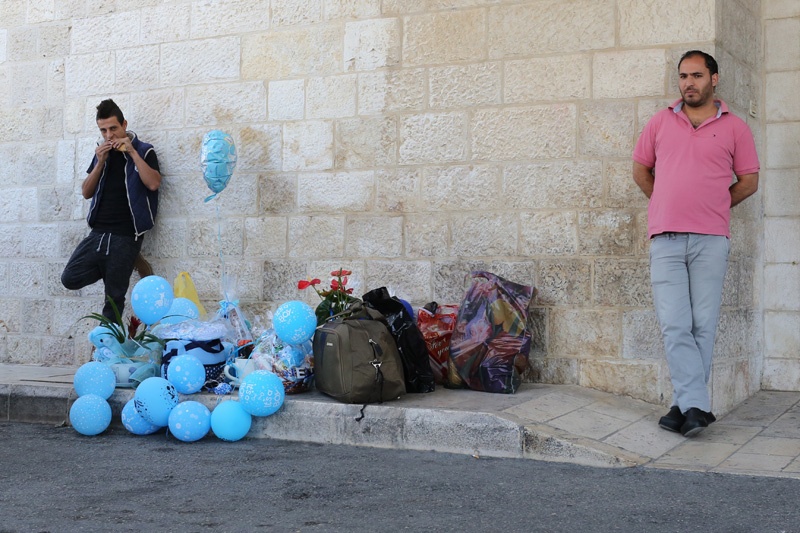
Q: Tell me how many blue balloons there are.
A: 12